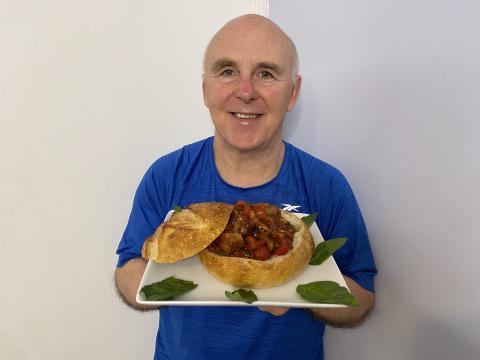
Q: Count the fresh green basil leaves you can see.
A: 6